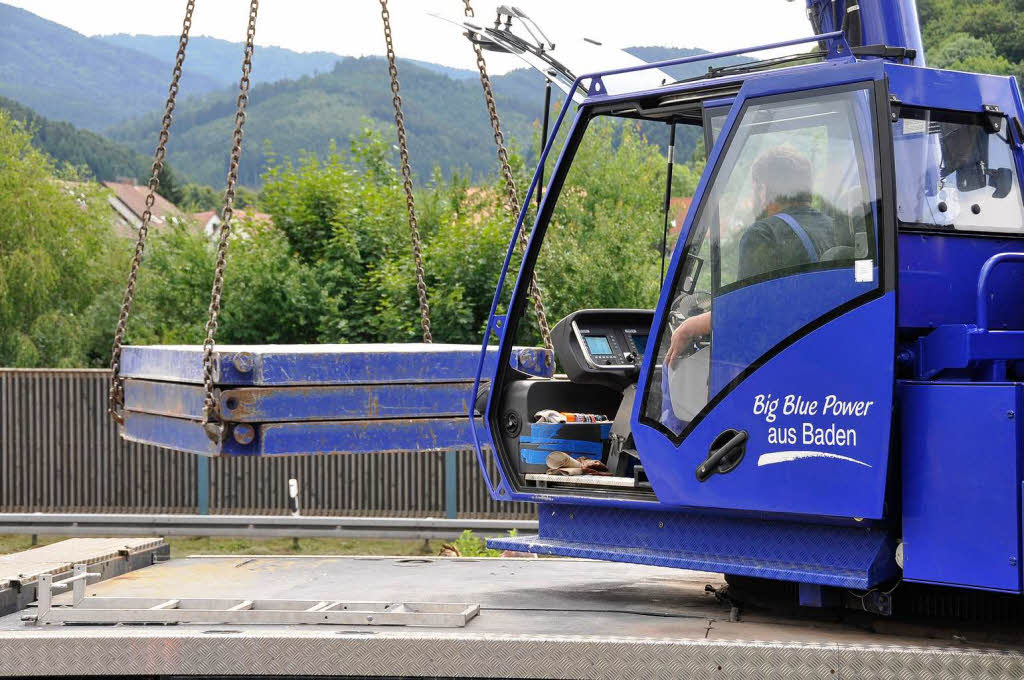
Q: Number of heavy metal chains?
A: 4